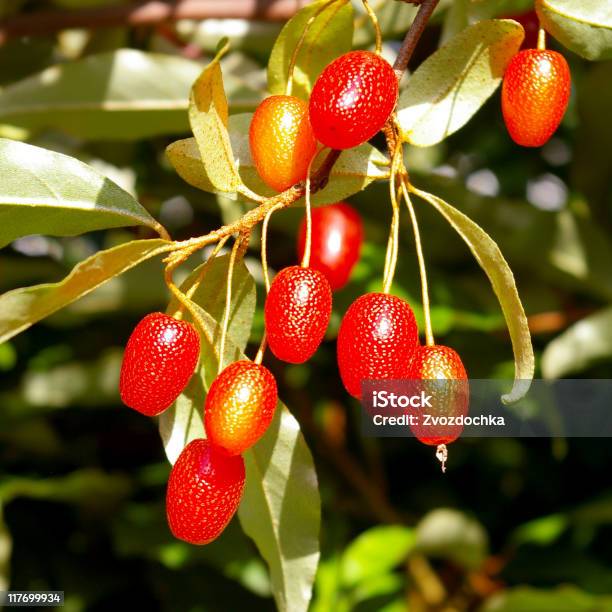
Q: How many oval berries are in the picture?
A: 10